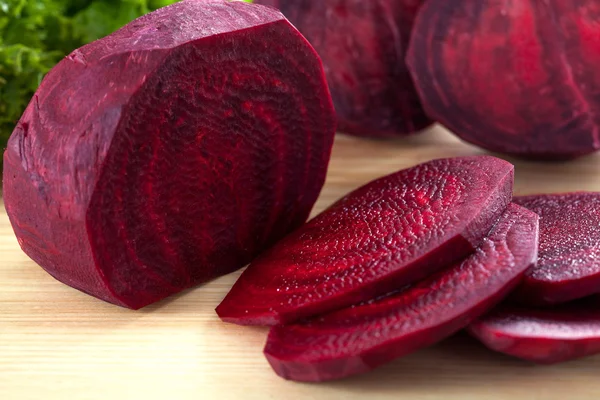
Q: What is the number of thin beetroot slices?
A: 4